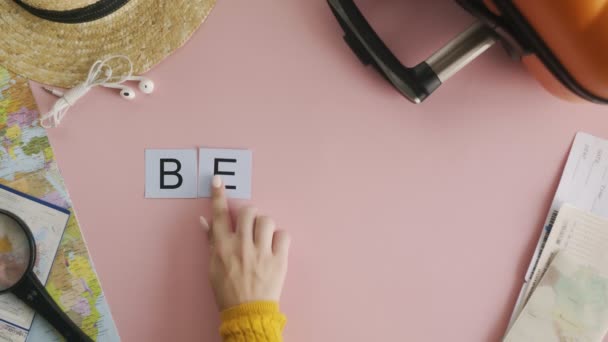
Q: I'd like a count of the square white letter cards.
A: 2